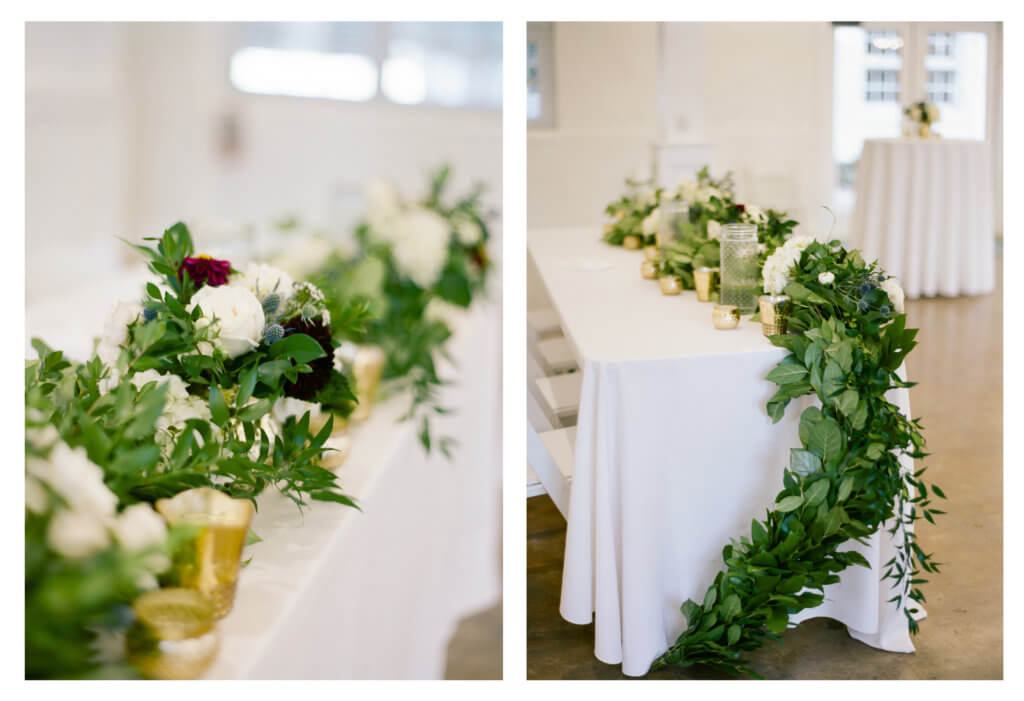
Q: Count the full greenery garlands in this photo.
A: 1